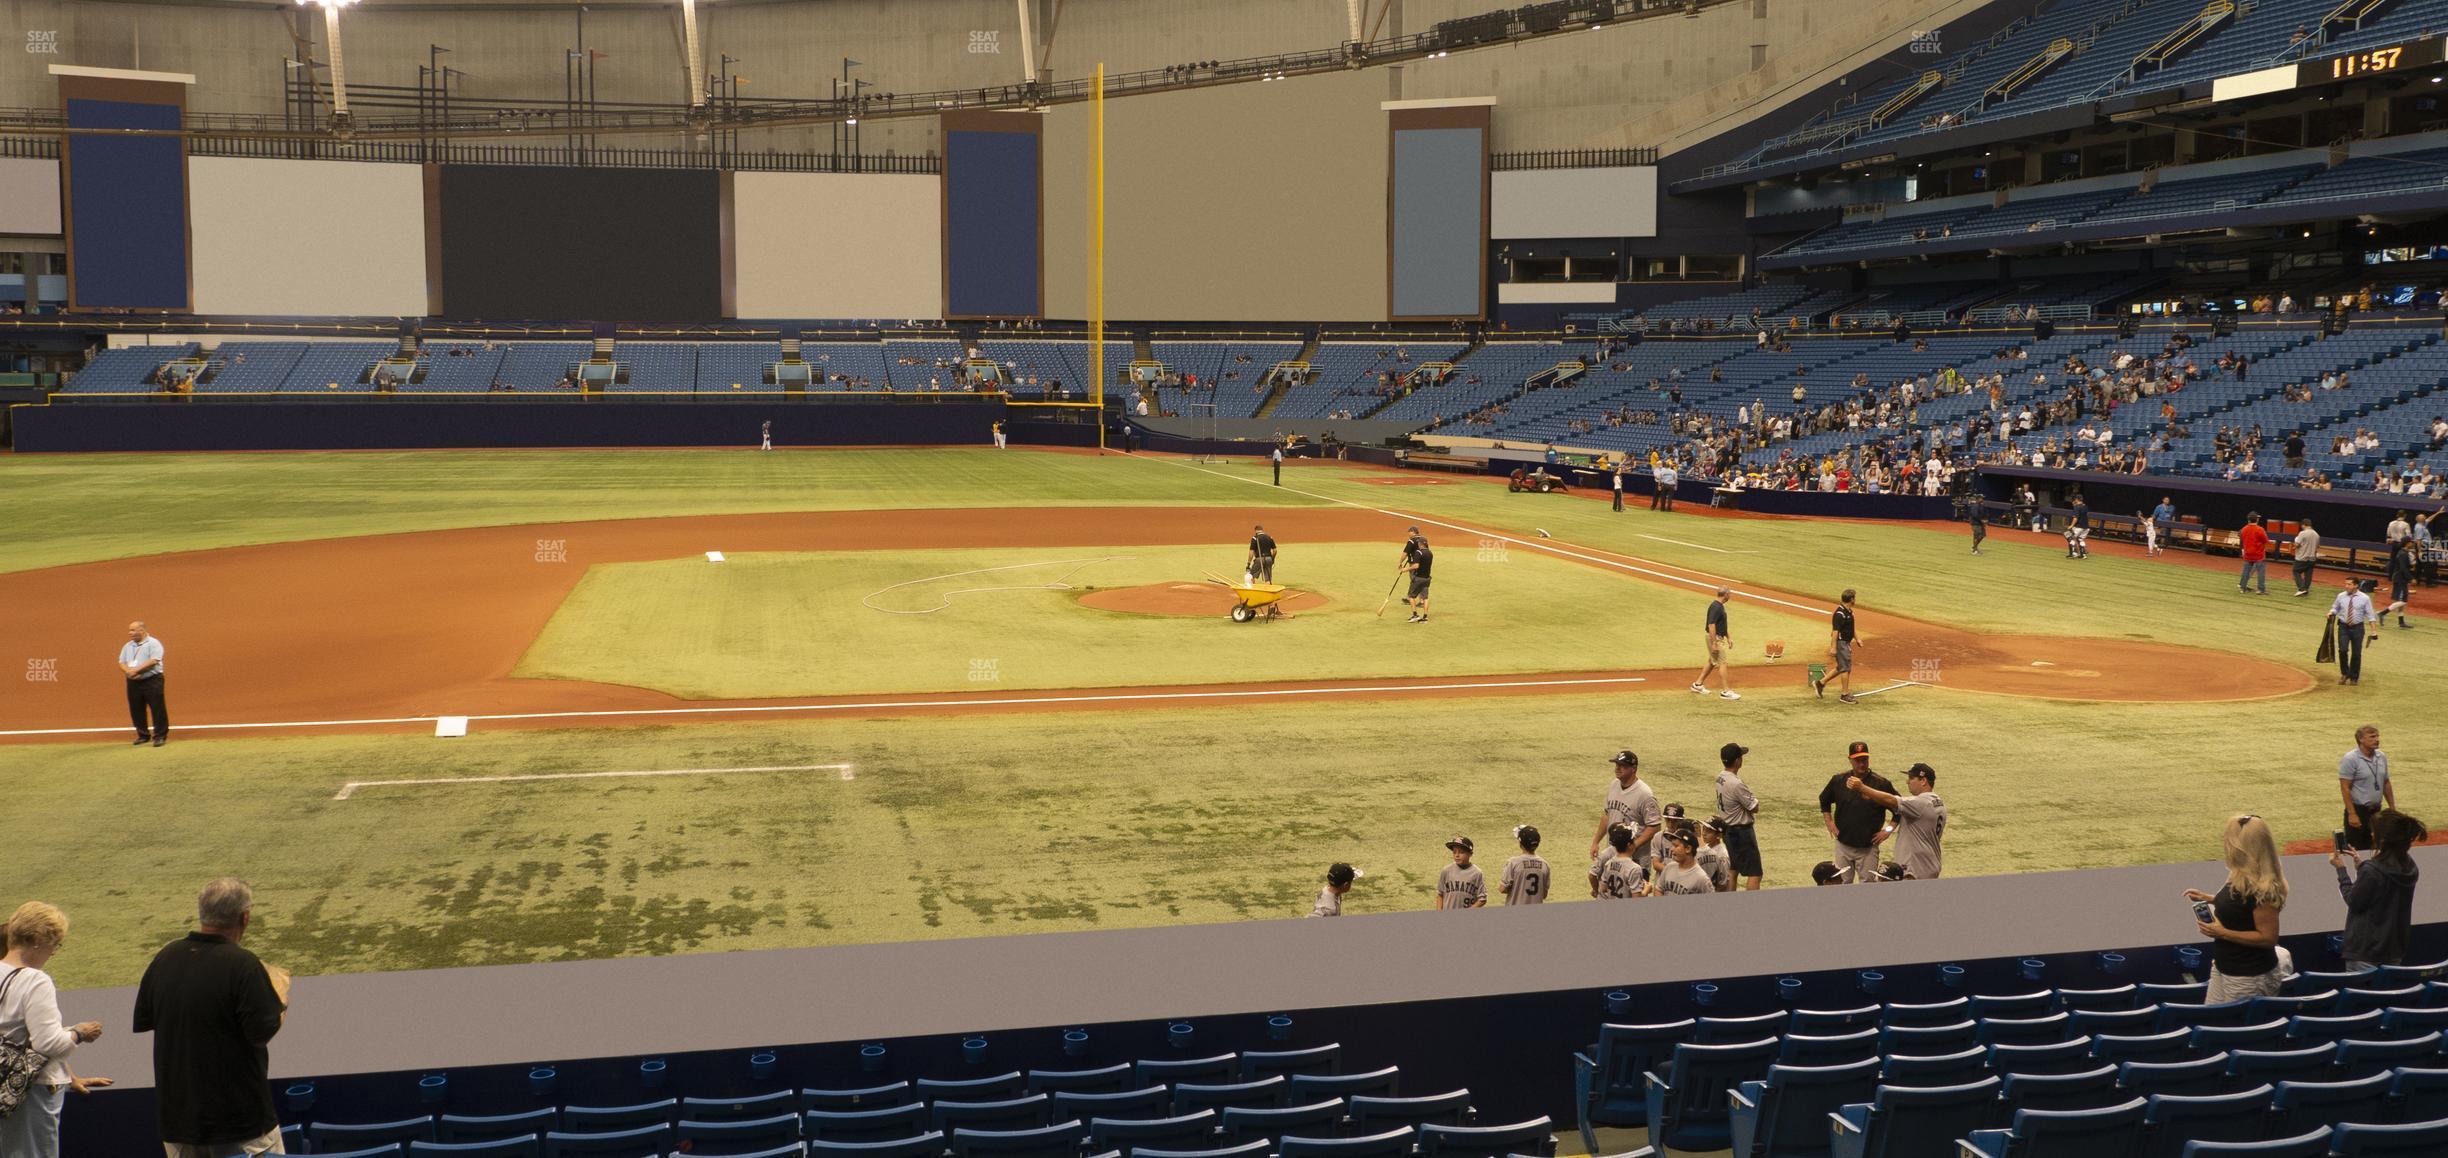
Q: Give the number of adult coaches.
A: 4